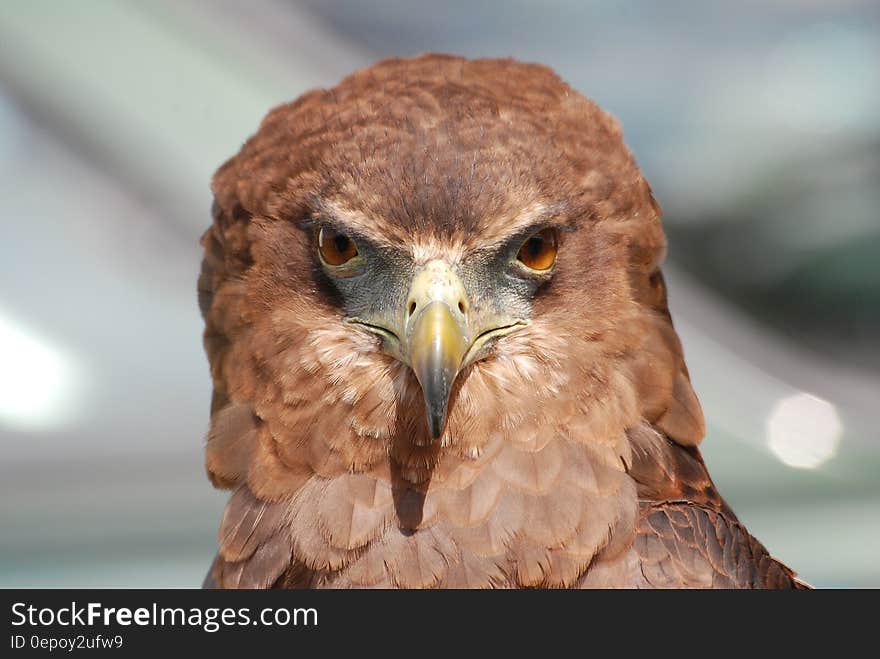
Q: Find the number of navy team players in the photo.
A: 0